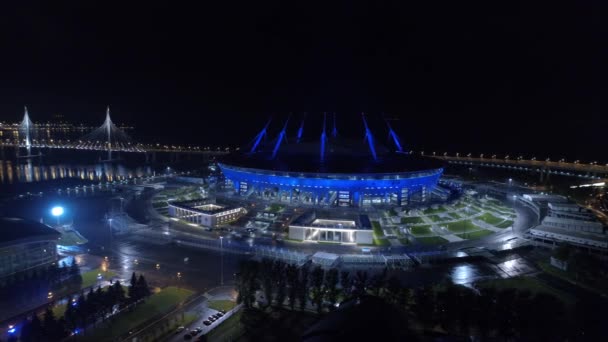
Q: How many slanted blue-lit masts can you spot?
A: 7